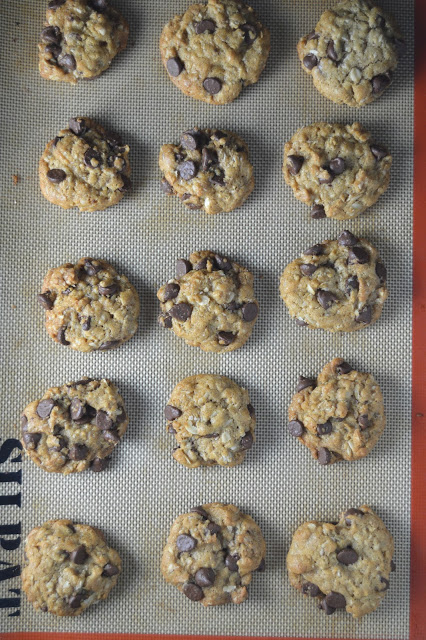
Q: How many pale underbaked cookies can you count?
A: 0